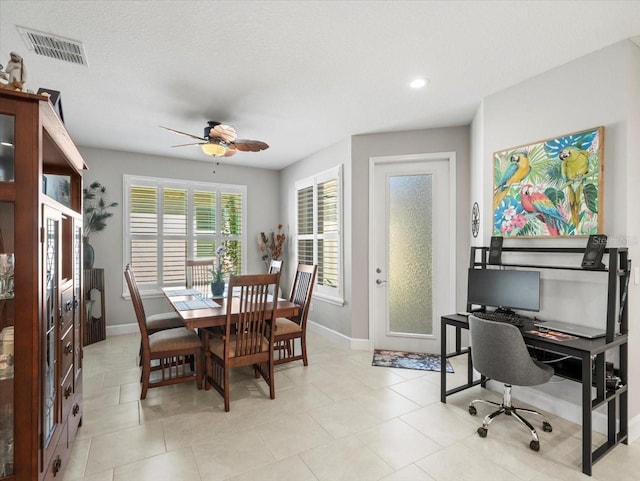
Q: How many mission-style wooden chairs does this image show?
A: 6